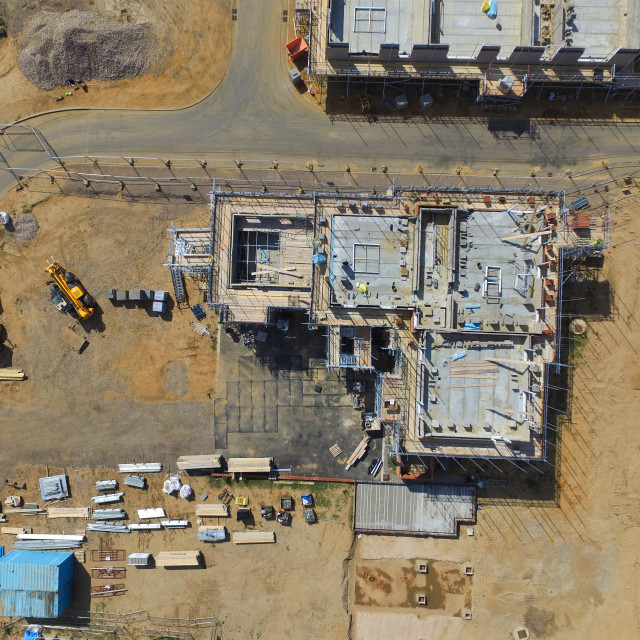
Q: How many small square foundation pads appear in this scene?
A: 4